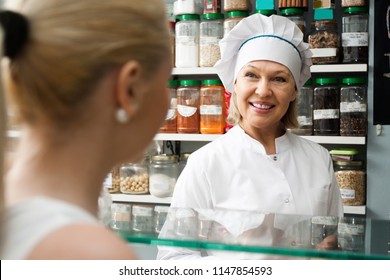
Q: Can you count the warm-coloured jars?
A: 3